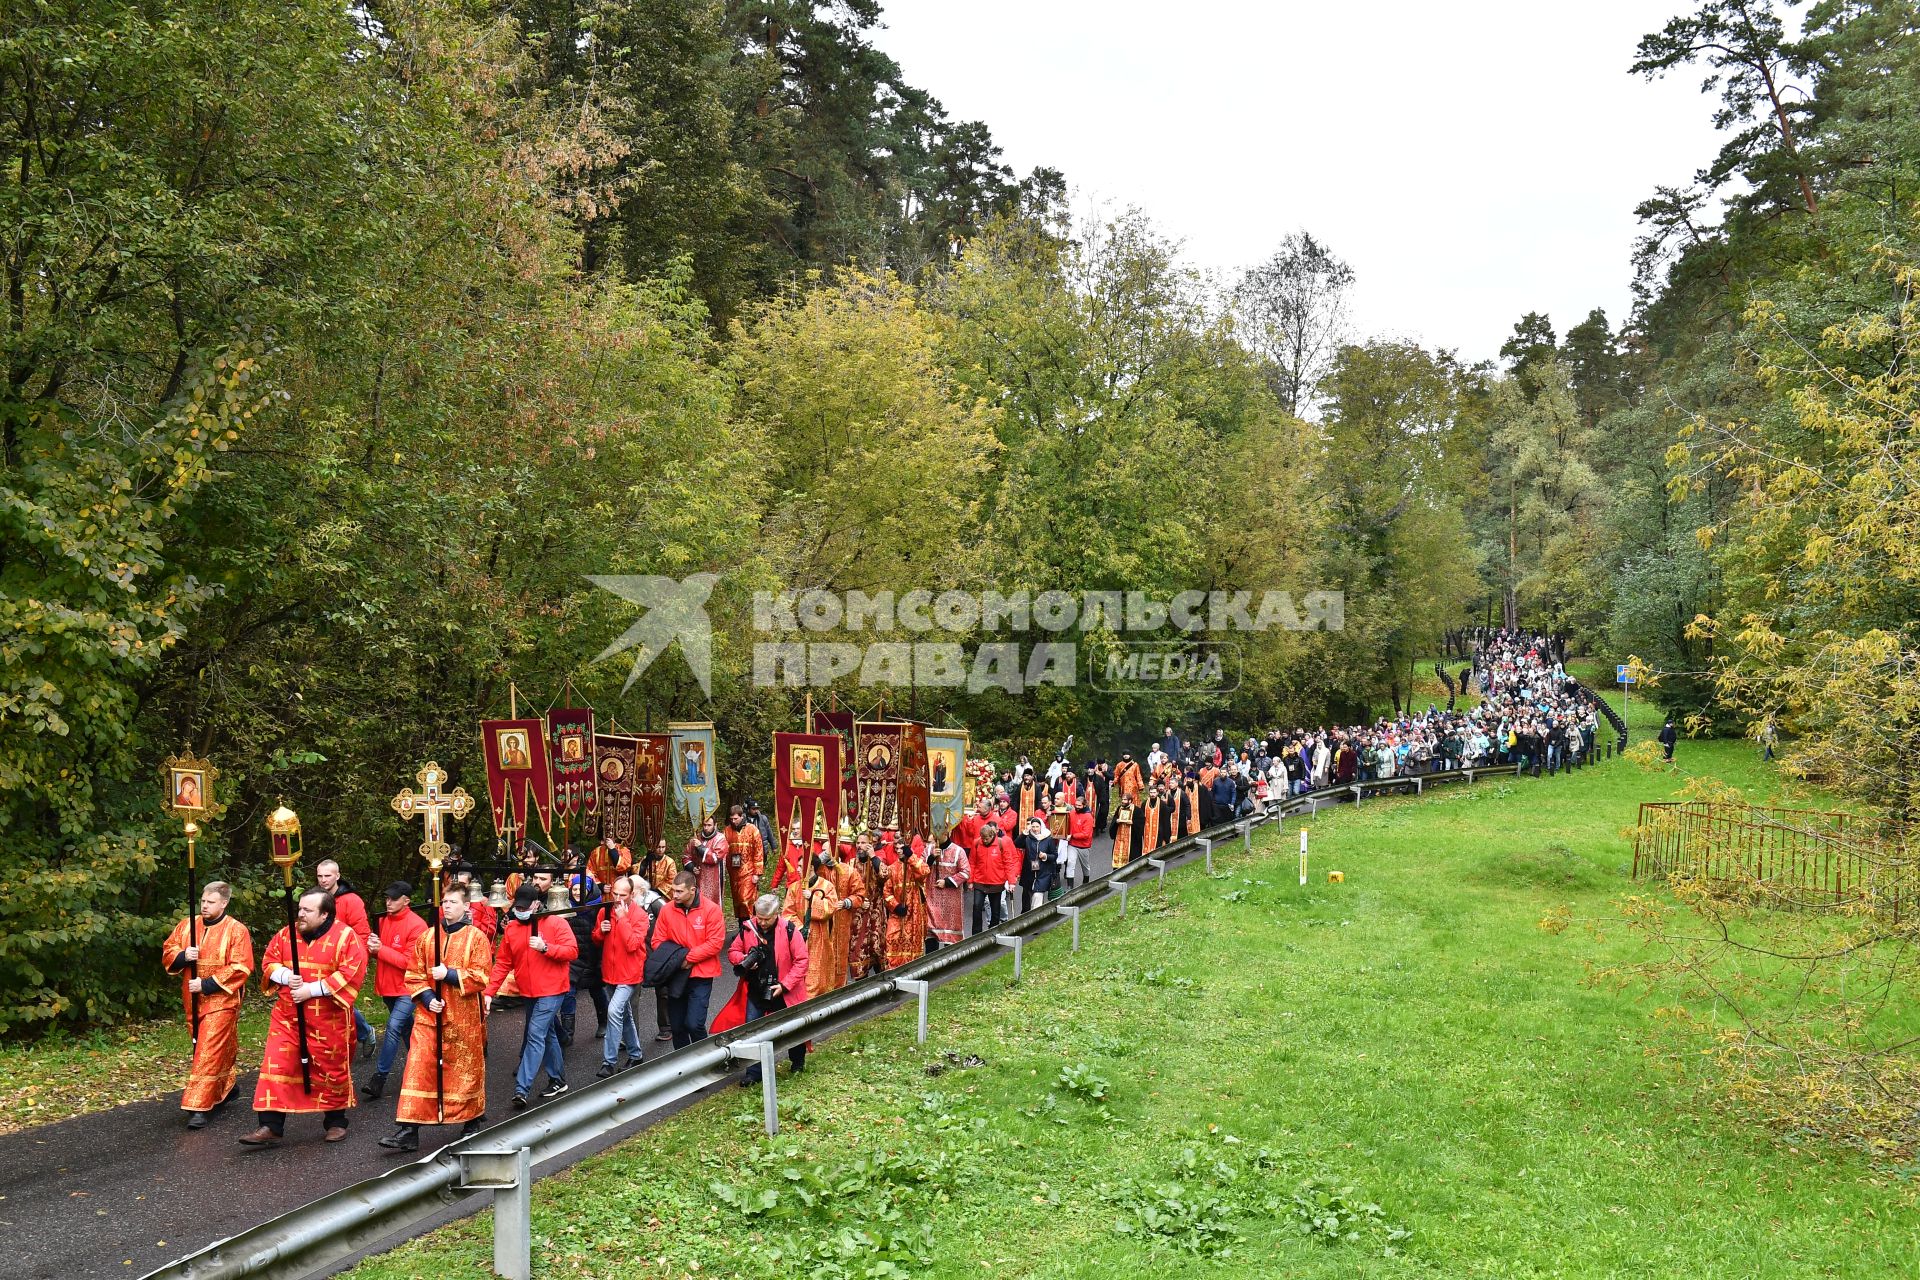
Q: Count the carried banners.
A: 10